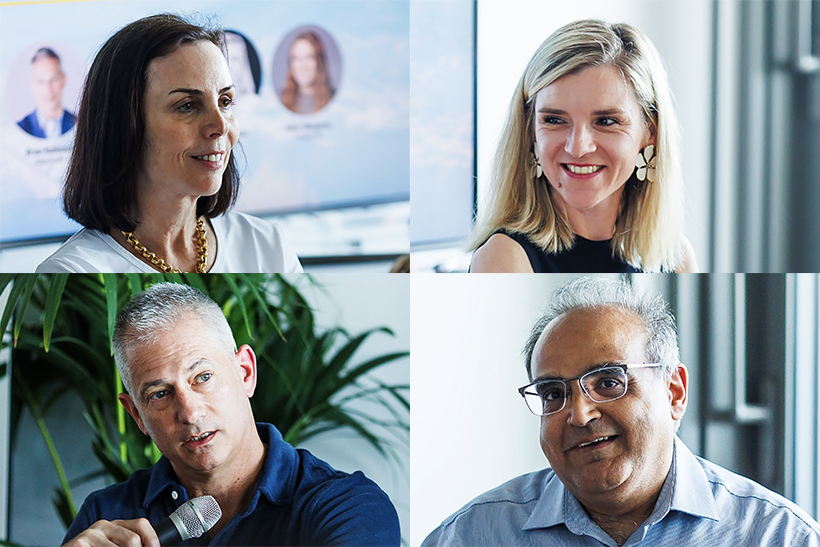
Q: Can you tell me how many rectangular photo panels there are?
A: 4